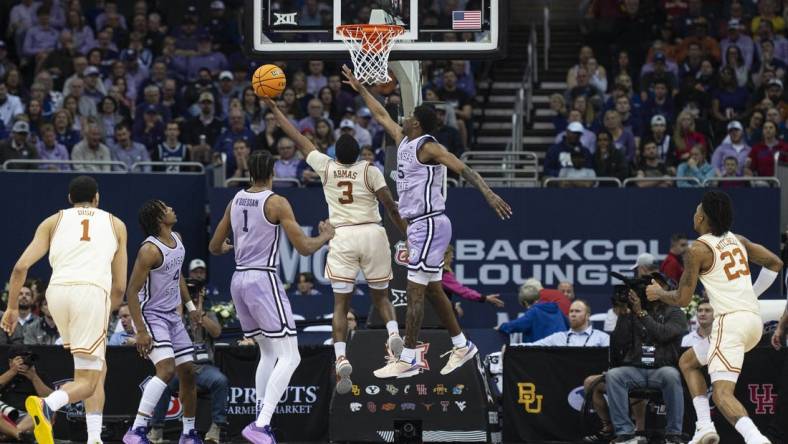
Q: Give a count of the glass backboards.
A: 1